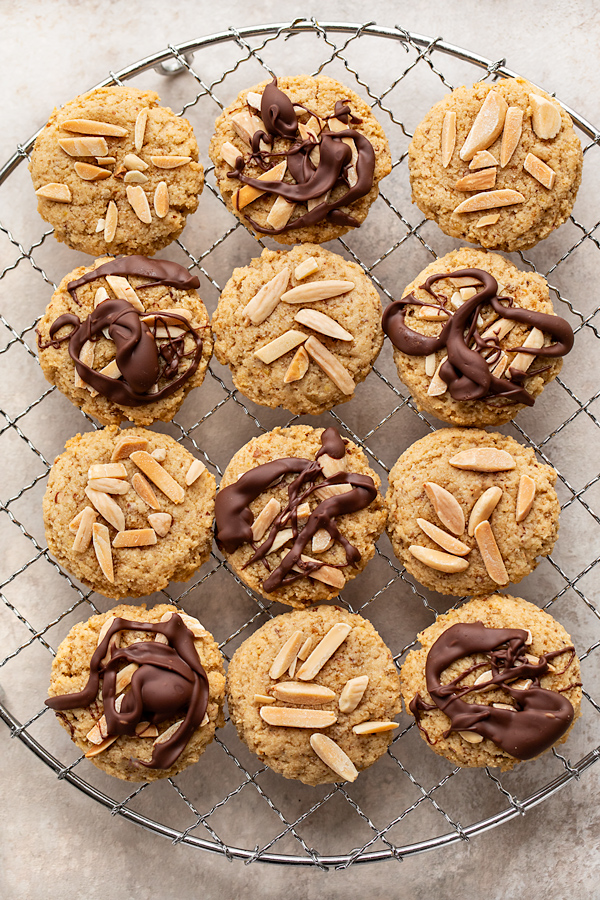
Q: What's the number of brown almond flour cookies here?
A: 12